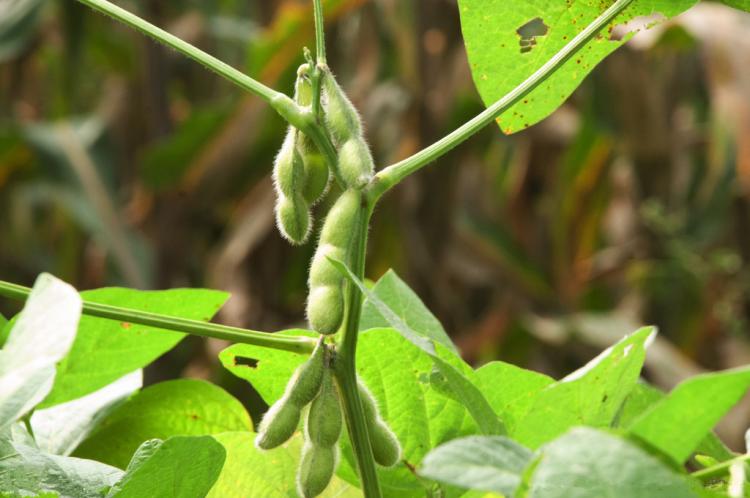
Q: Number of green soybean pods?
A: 7